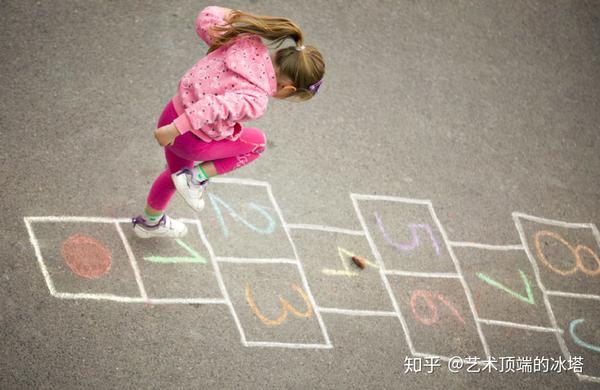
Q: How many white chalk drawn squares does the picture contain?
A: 10